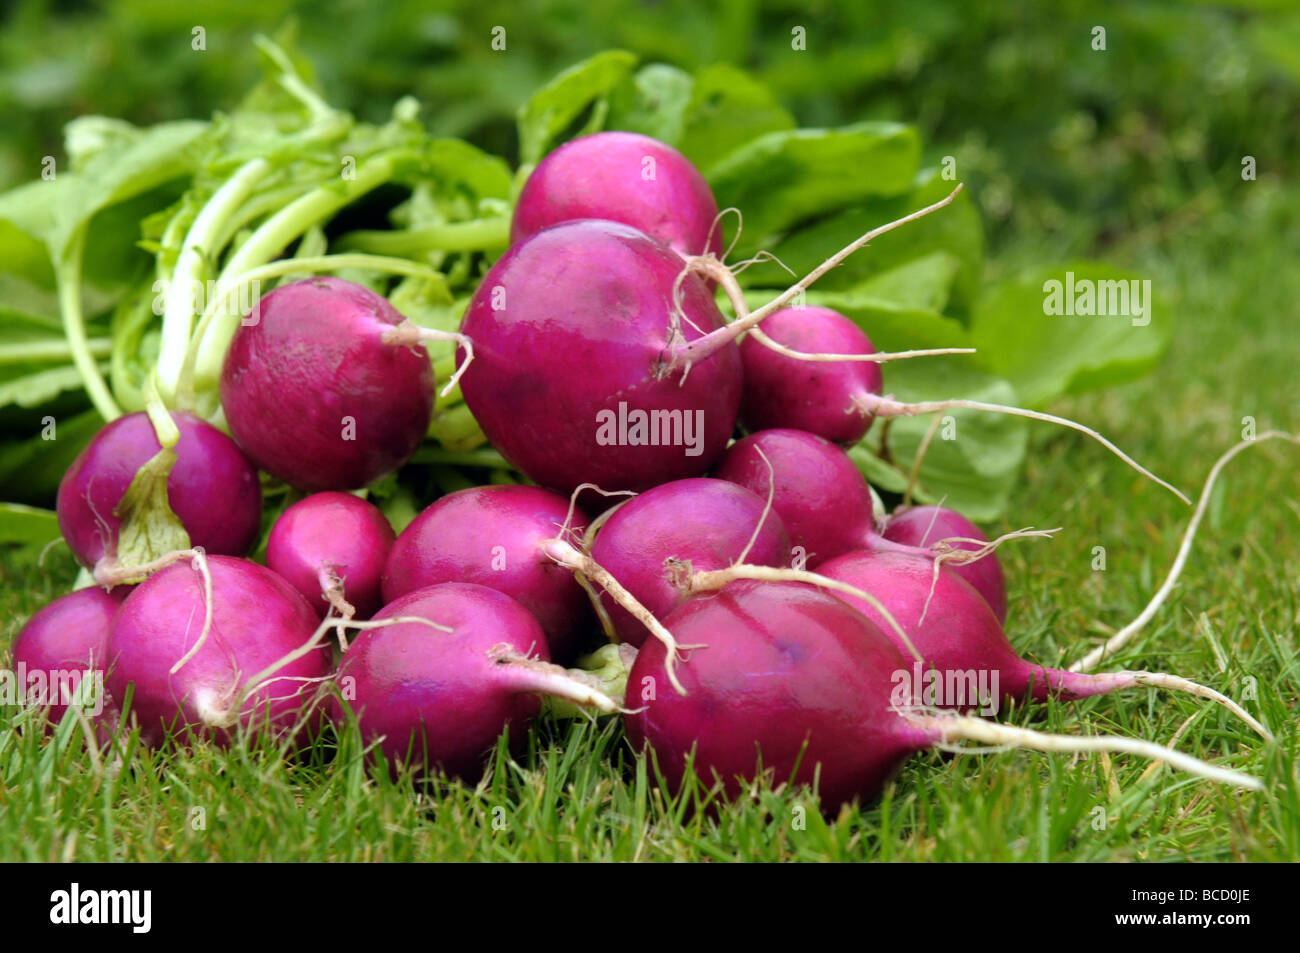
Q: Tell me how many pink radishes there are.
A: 15